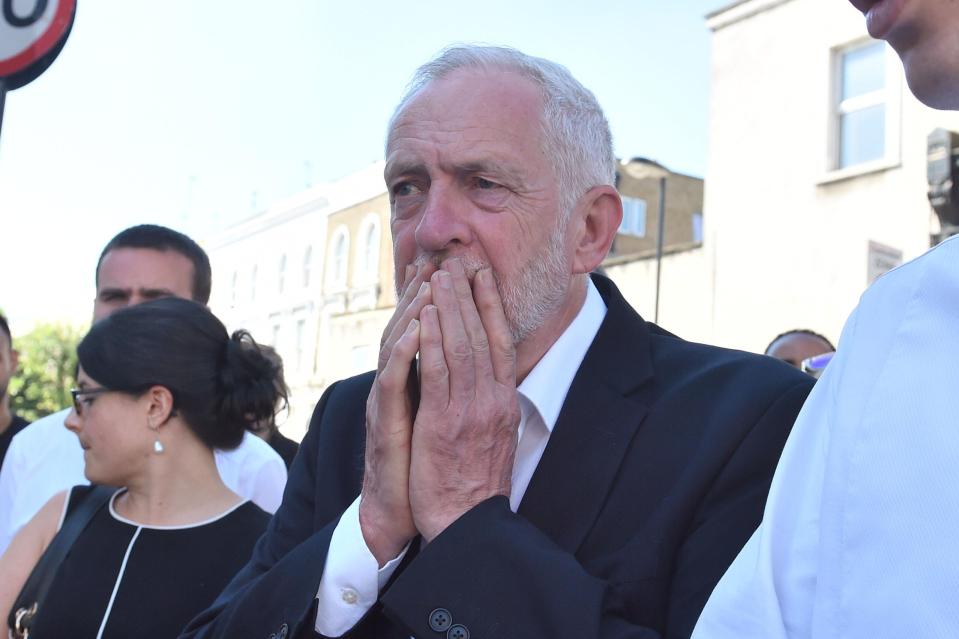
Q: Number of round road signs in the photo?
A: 1